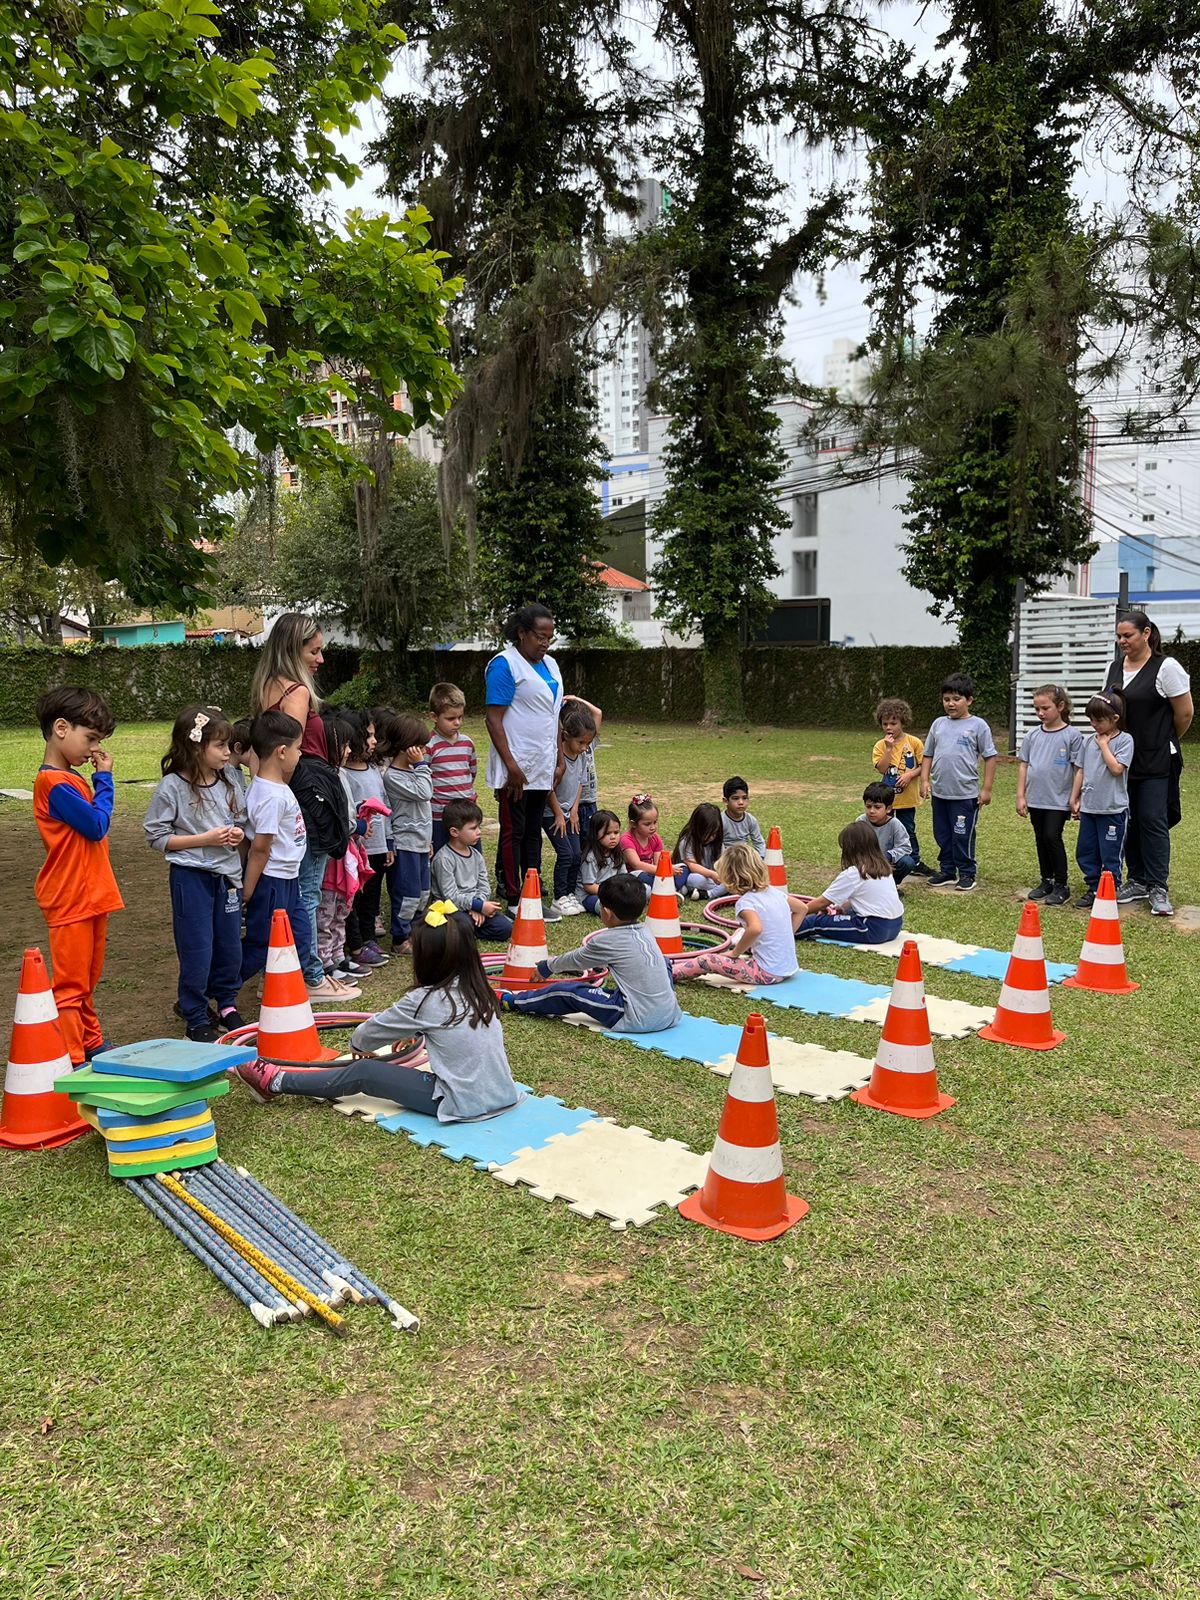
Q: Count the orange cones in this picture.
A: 9